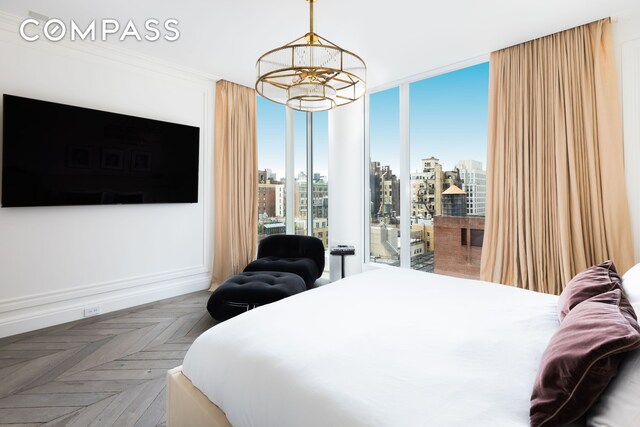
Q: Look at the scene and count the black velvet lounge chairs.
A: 1